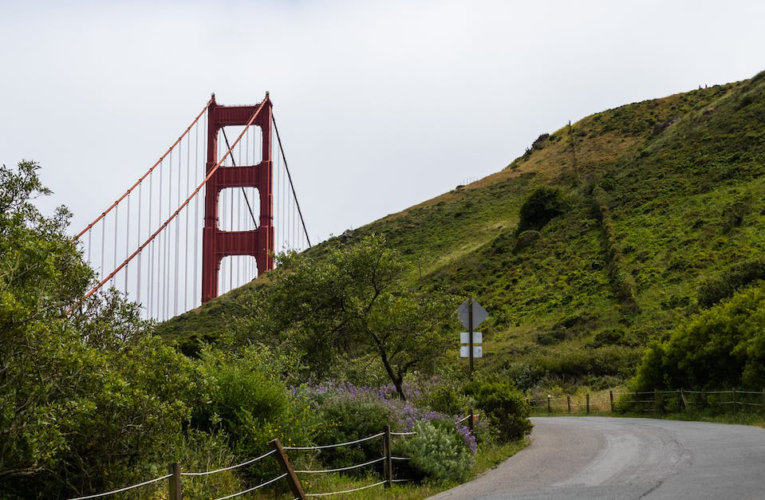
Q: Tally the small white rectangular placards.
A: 2